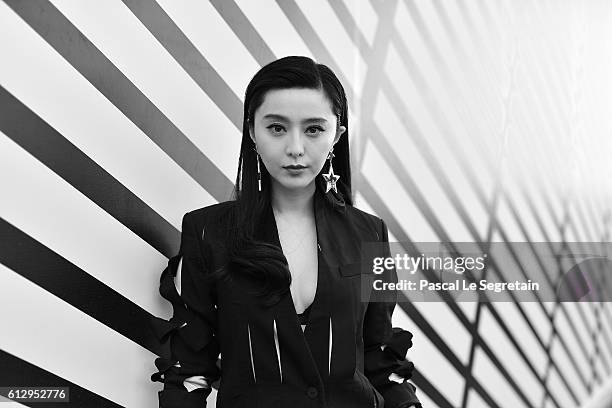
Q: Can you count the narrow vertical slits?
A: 3